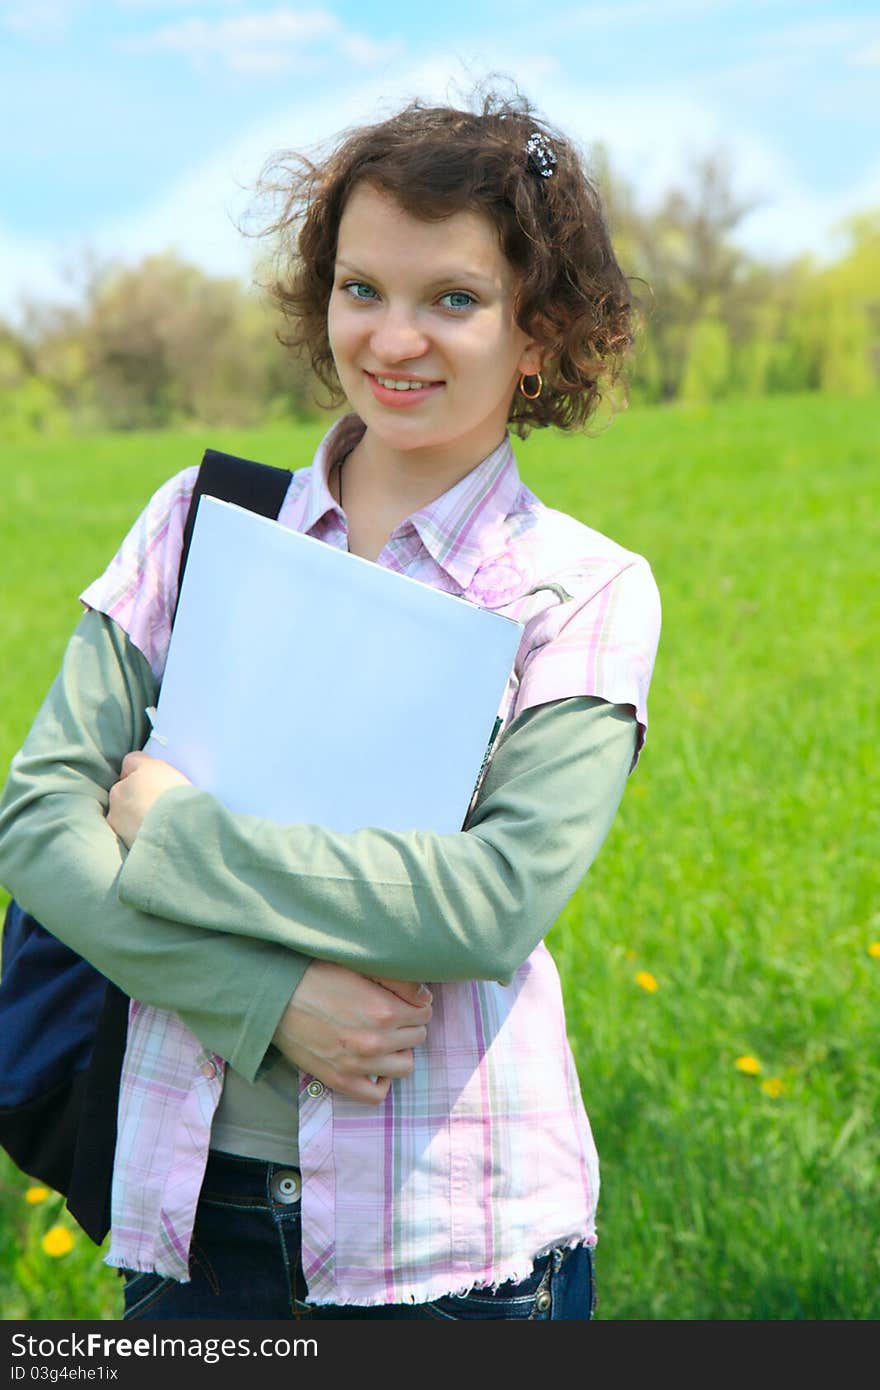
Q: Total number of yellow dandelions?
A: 6